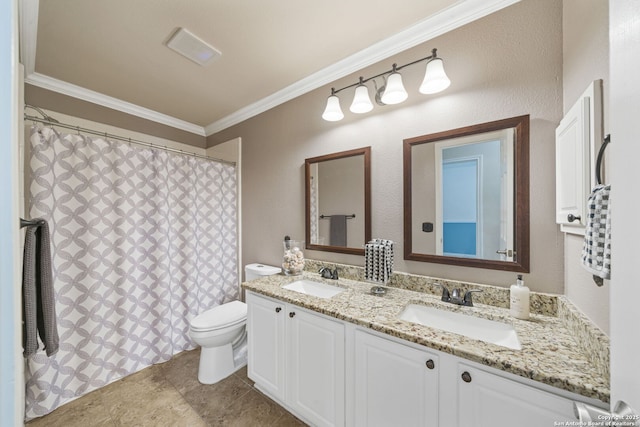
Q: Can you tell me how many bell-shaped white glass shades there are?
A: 4